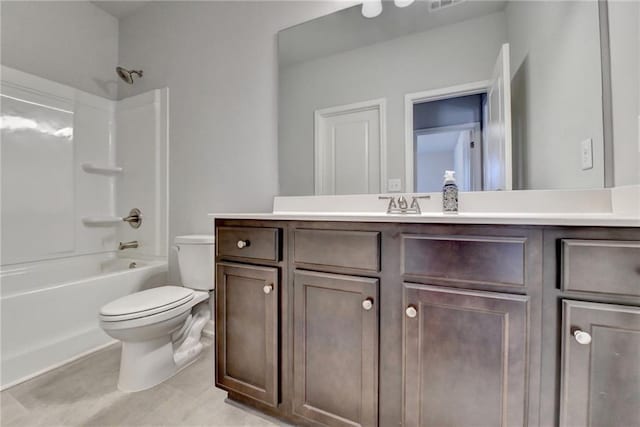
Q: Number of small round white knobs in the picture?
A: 5